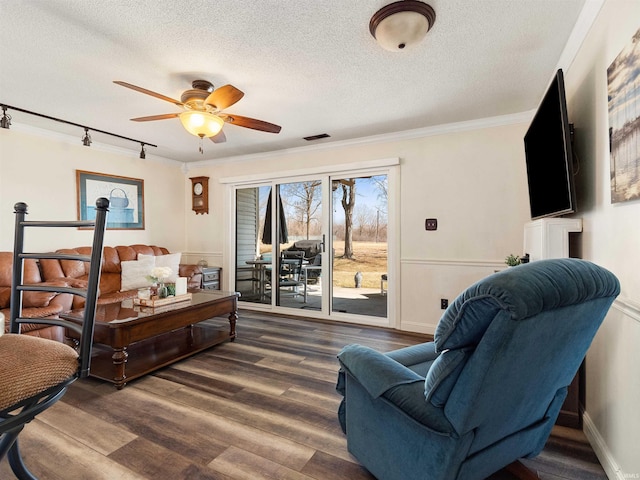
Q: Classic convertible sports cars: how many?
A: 0